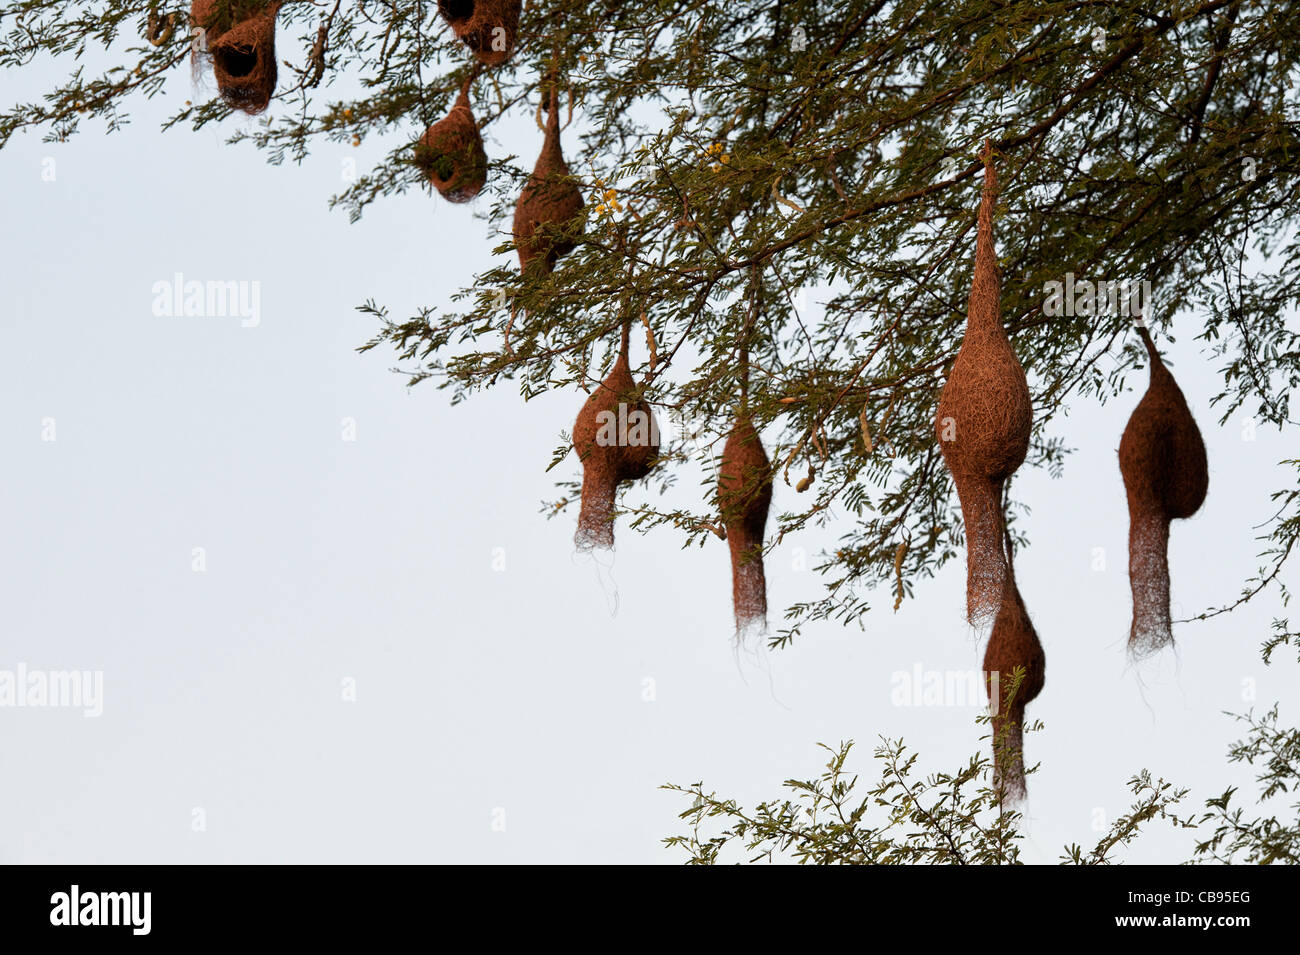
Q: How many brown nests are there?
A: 10